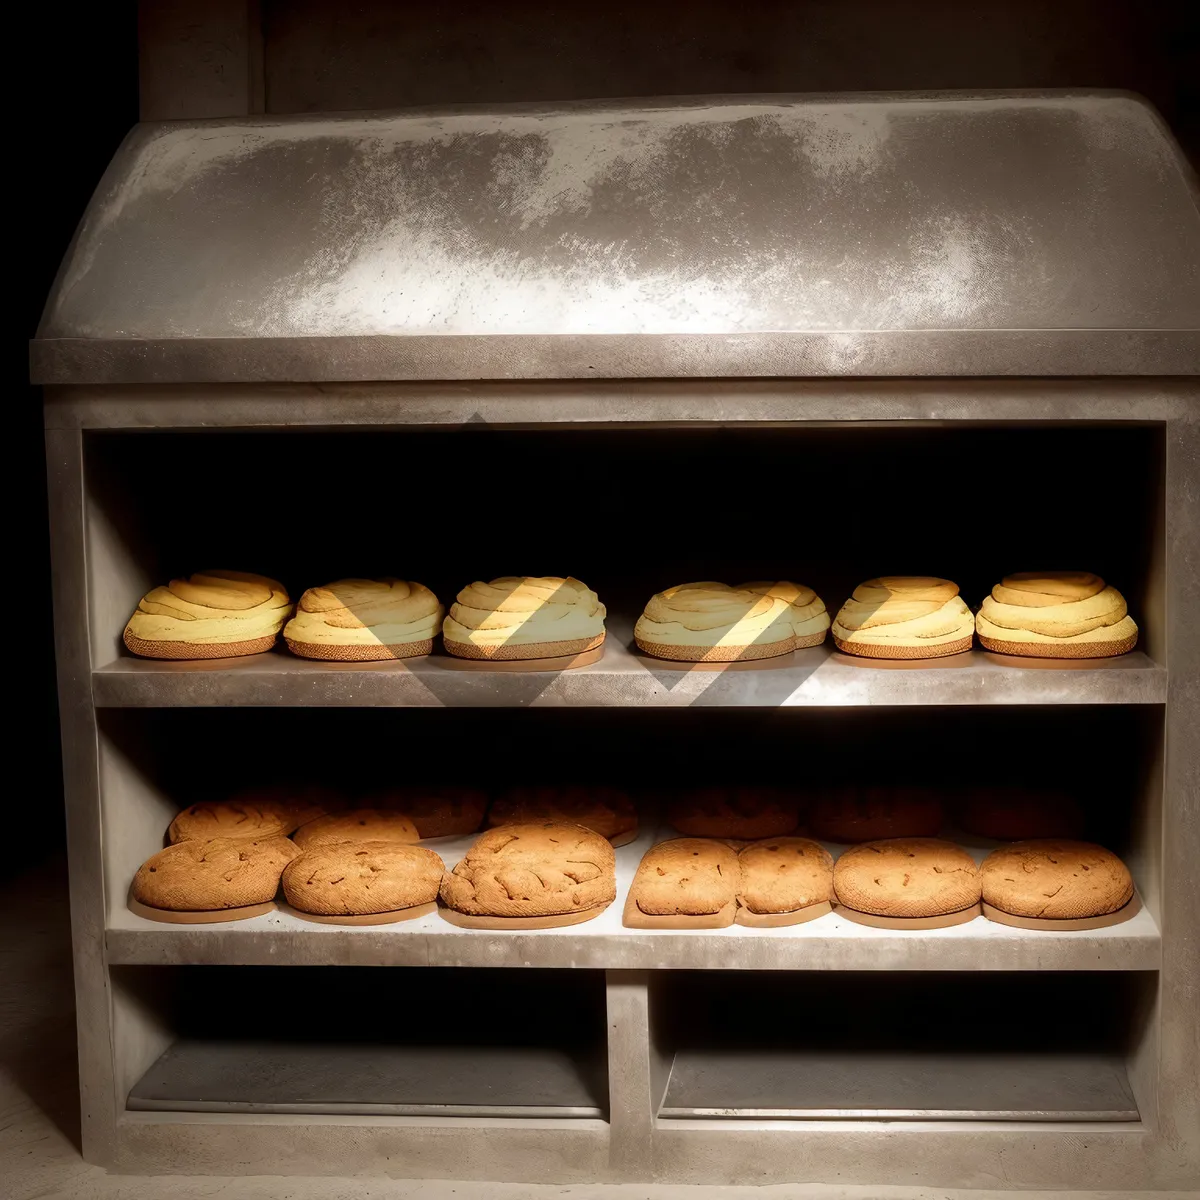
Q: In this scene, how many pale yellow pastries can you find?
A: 7